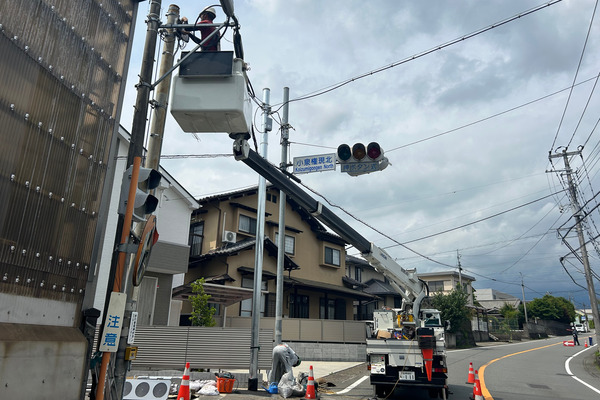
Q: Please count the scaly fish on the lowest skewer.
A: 0